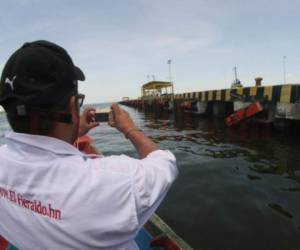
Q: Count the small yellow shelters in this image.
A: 1